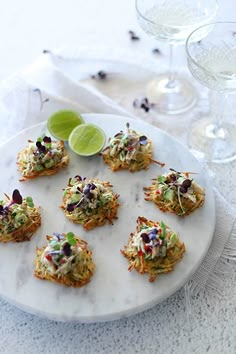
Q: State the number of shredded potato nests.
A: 7